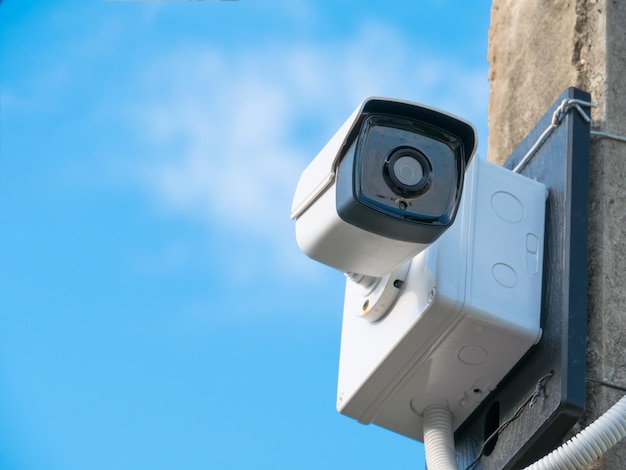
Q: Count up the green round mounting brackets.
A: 0